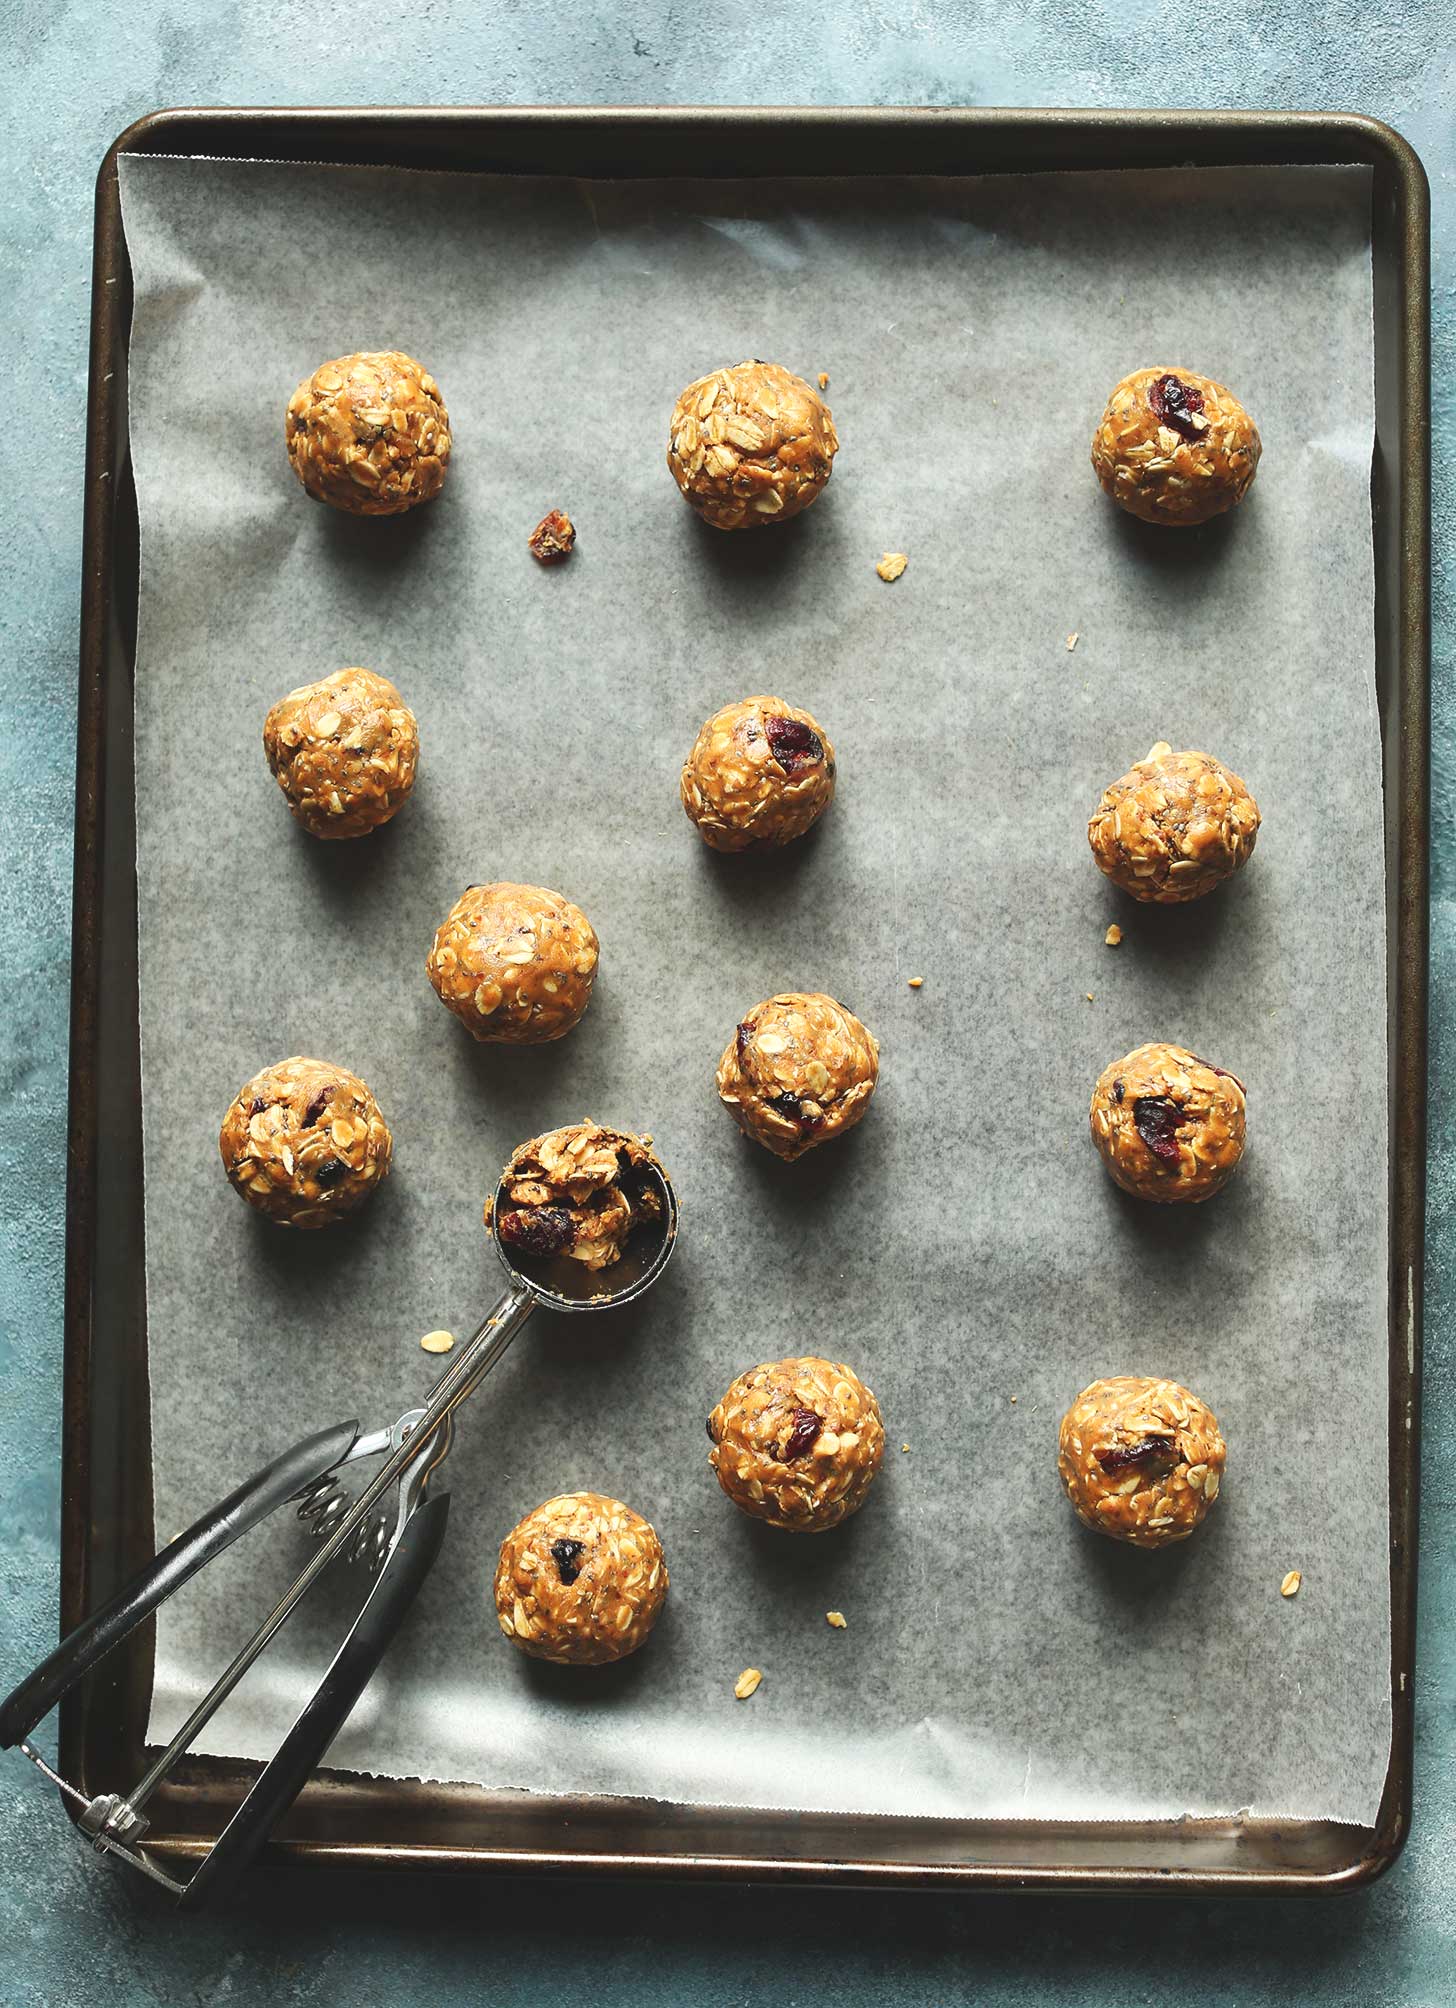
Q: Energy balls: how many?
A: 13